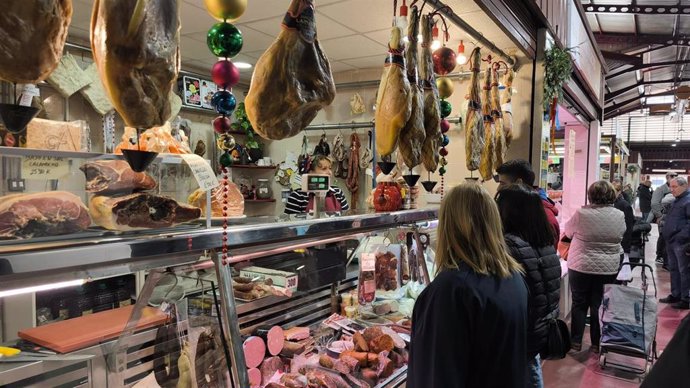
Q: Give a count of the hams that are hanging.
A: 10